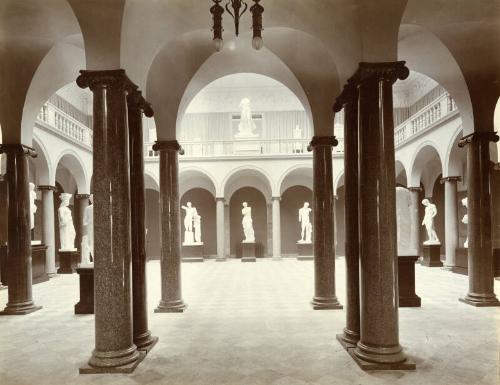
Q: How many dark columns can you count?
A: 8